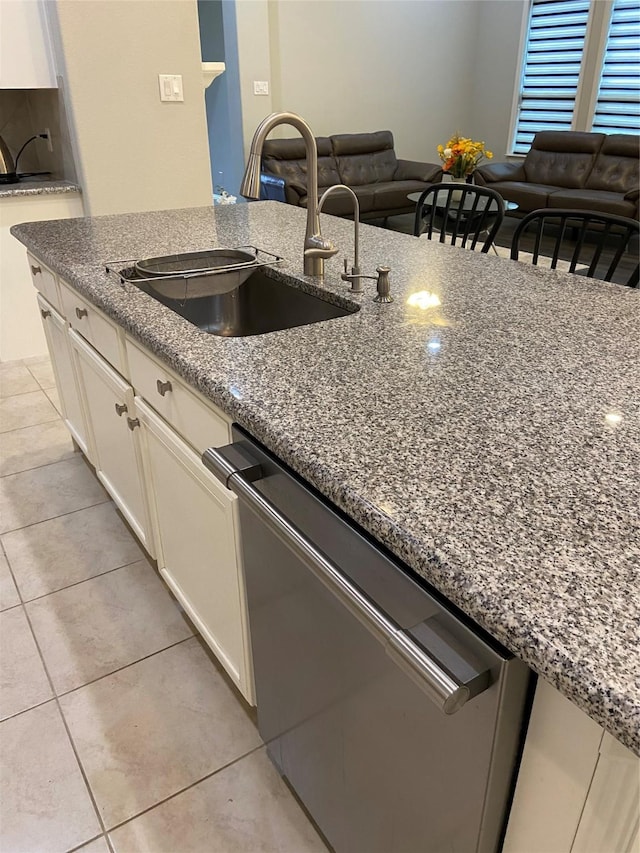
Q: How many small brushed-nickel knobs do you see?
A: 6